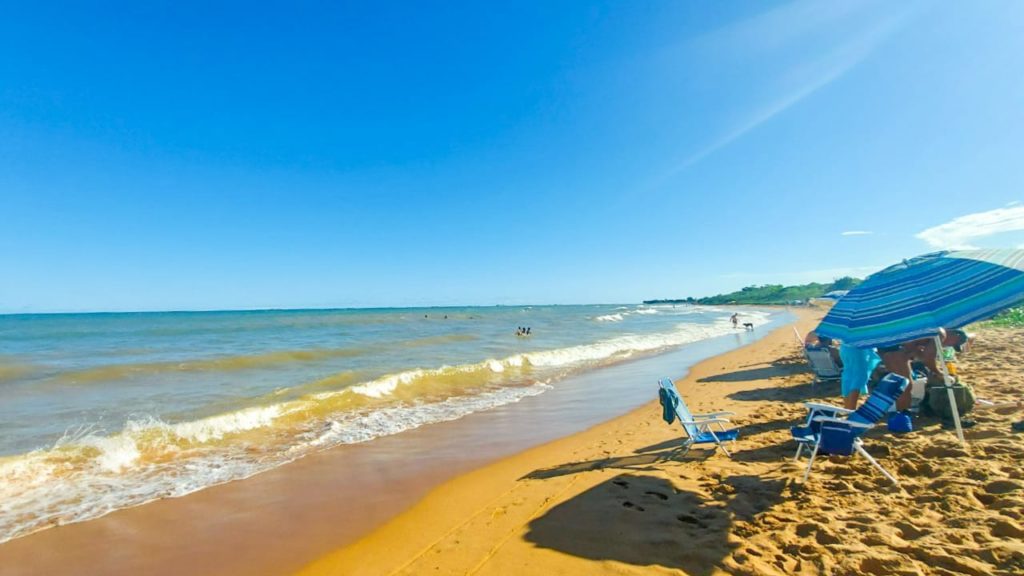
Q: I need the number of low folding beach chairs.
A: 3